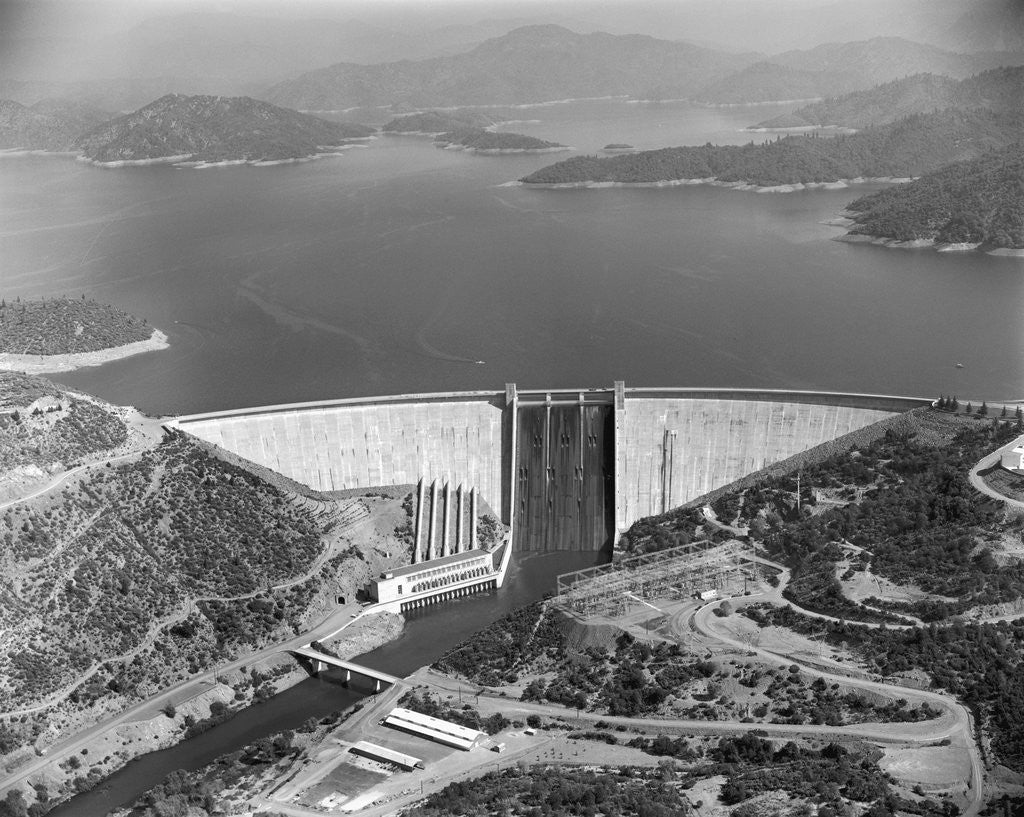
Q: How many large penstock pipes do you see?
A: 5